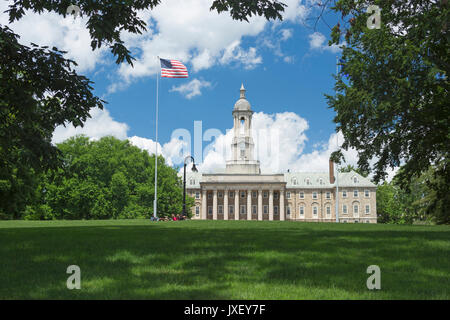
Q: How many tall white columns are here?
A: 8